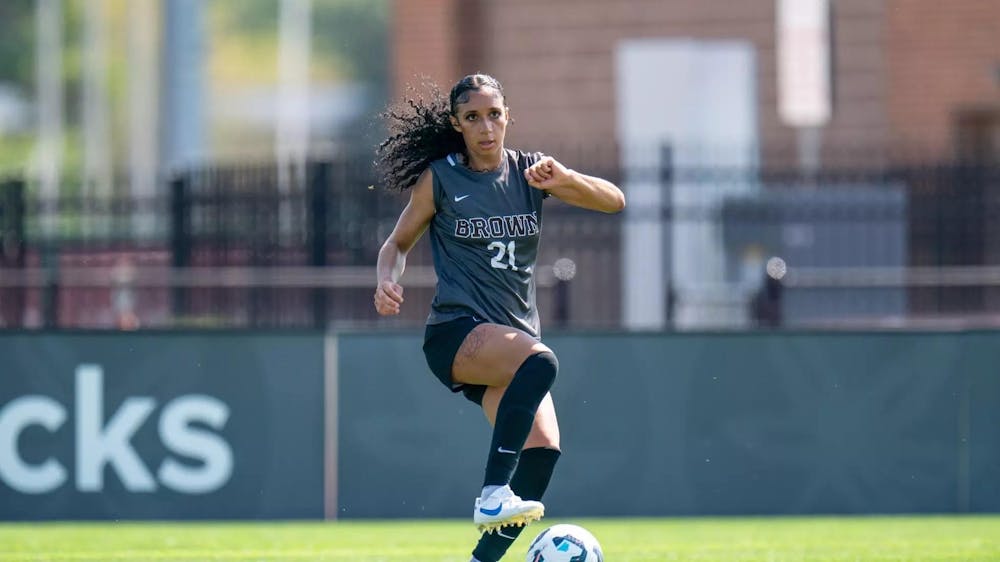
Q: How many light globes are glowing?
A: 2